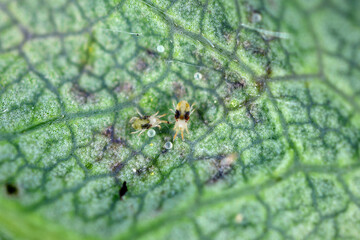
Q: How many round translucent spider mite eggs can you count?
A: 5